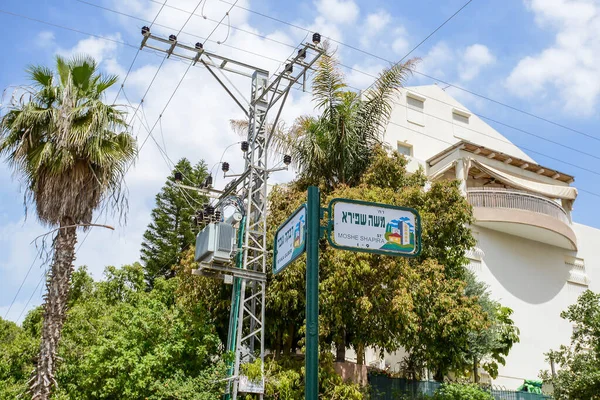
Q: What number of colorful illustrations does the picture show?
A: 2